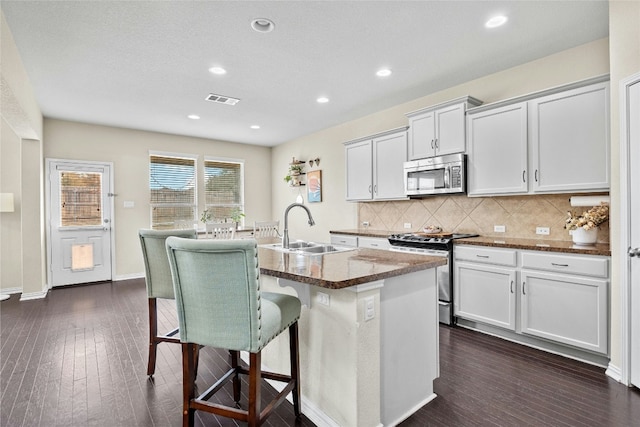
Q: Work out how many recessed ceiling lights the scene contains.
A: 7